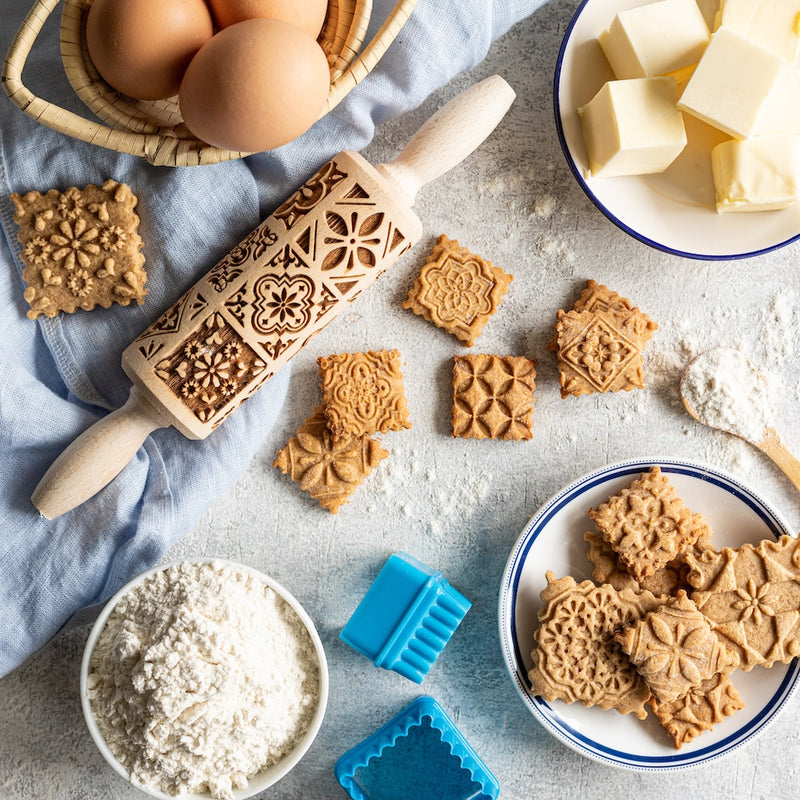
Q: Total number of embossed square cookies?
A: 13